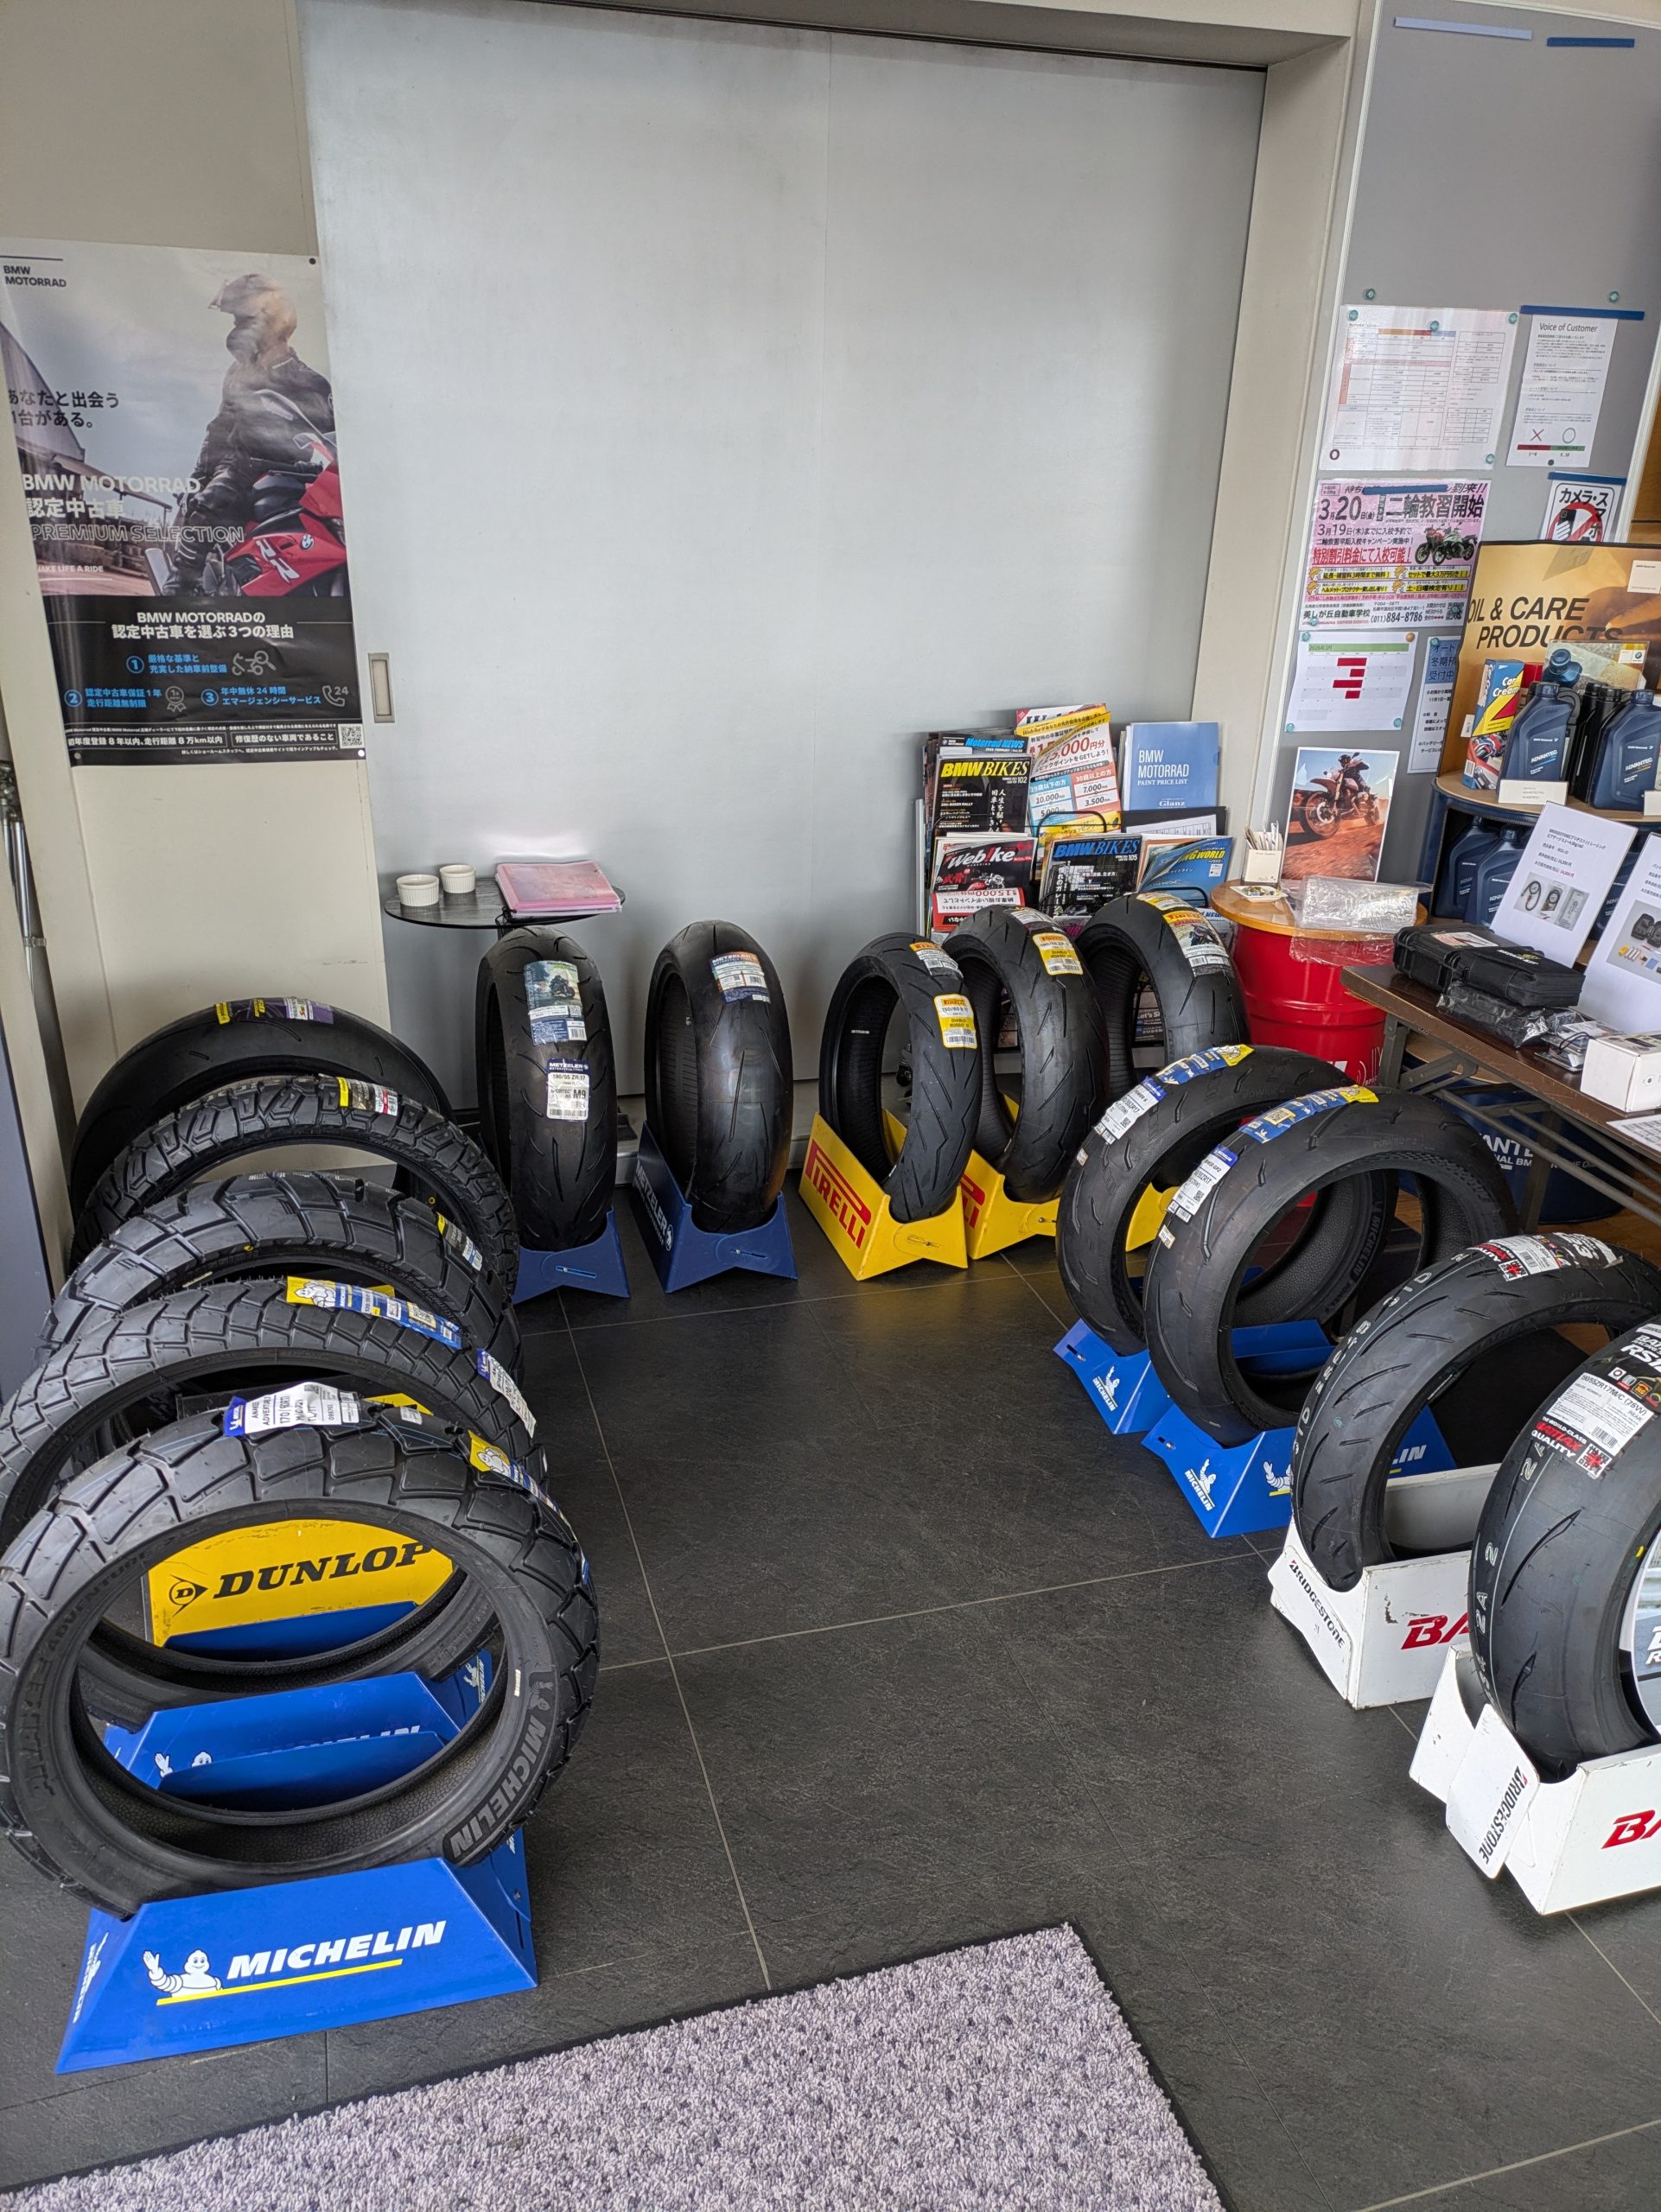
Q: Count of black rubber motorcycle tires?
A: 14